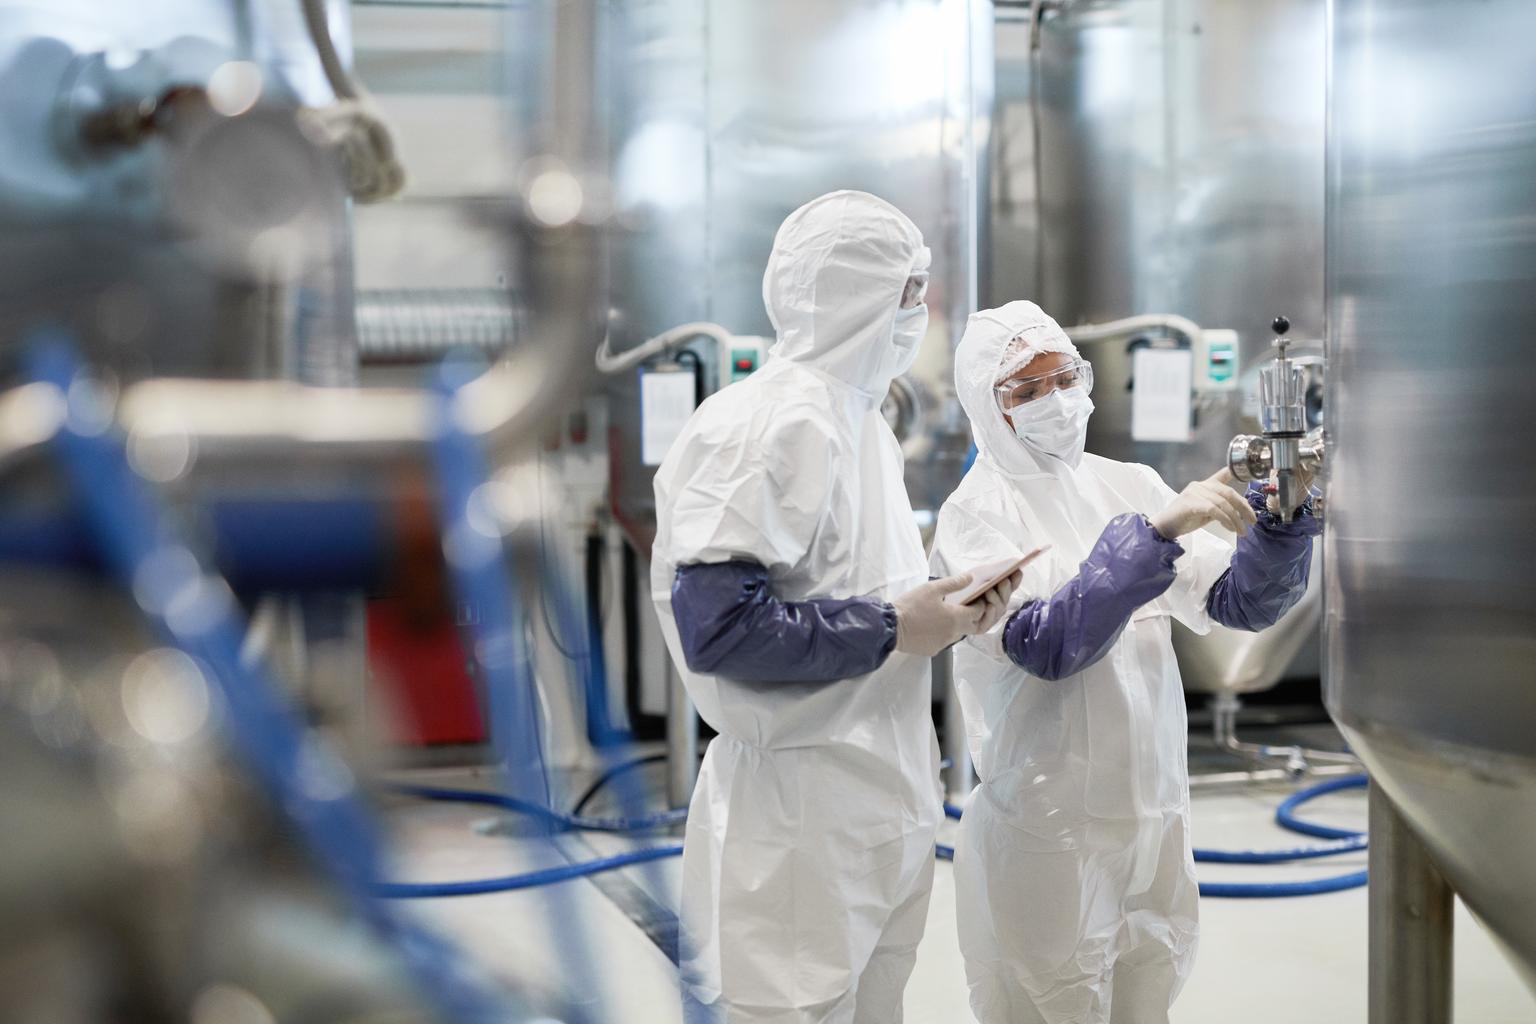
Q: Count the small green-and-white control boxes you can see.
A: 2